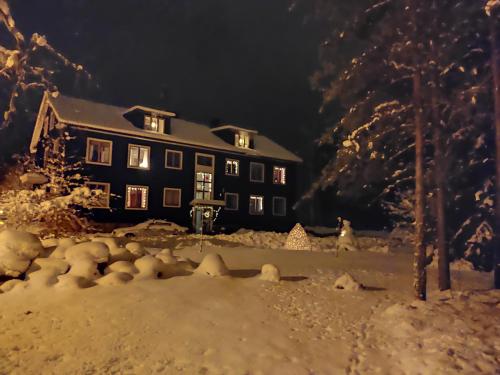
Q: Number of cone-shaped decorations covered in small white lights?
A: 1